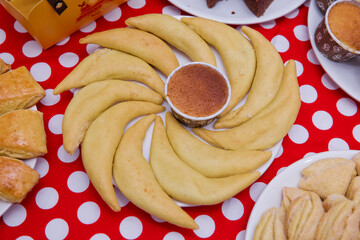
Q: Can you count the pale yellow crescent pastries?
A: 11